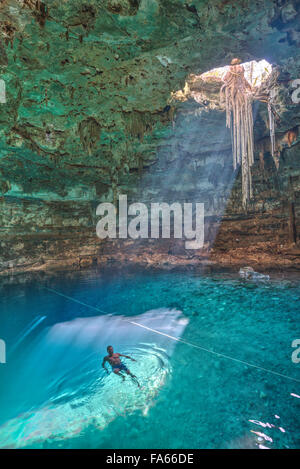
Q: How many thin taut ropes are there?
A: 1